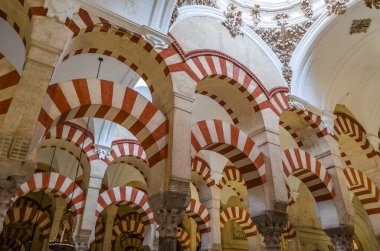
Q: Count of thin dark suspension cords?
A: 2